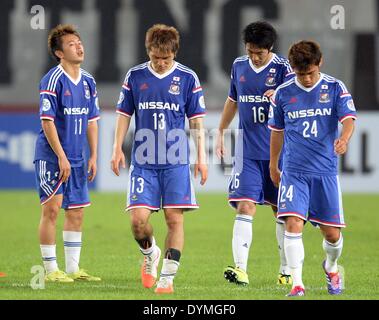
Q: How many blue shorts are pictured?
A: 4